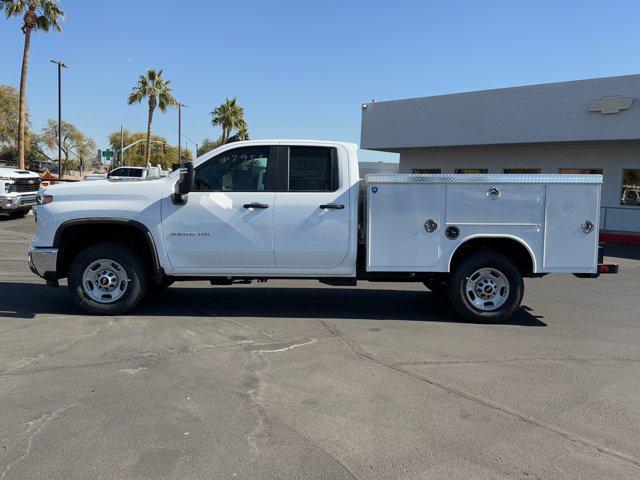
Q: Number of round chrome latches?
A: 3